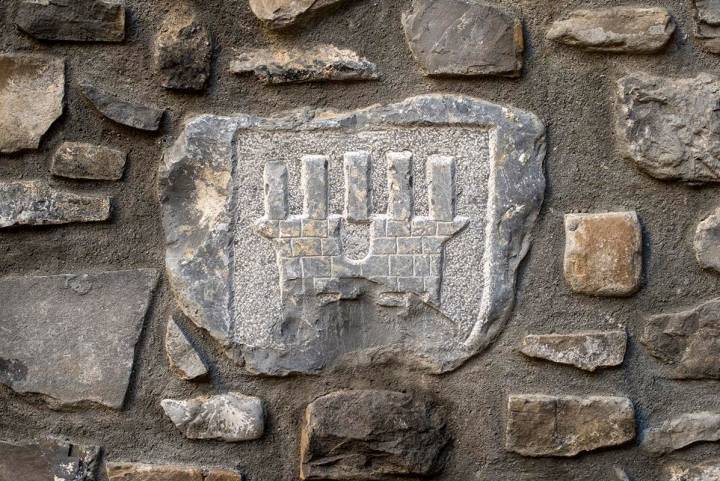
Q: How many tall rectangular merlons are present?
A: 5